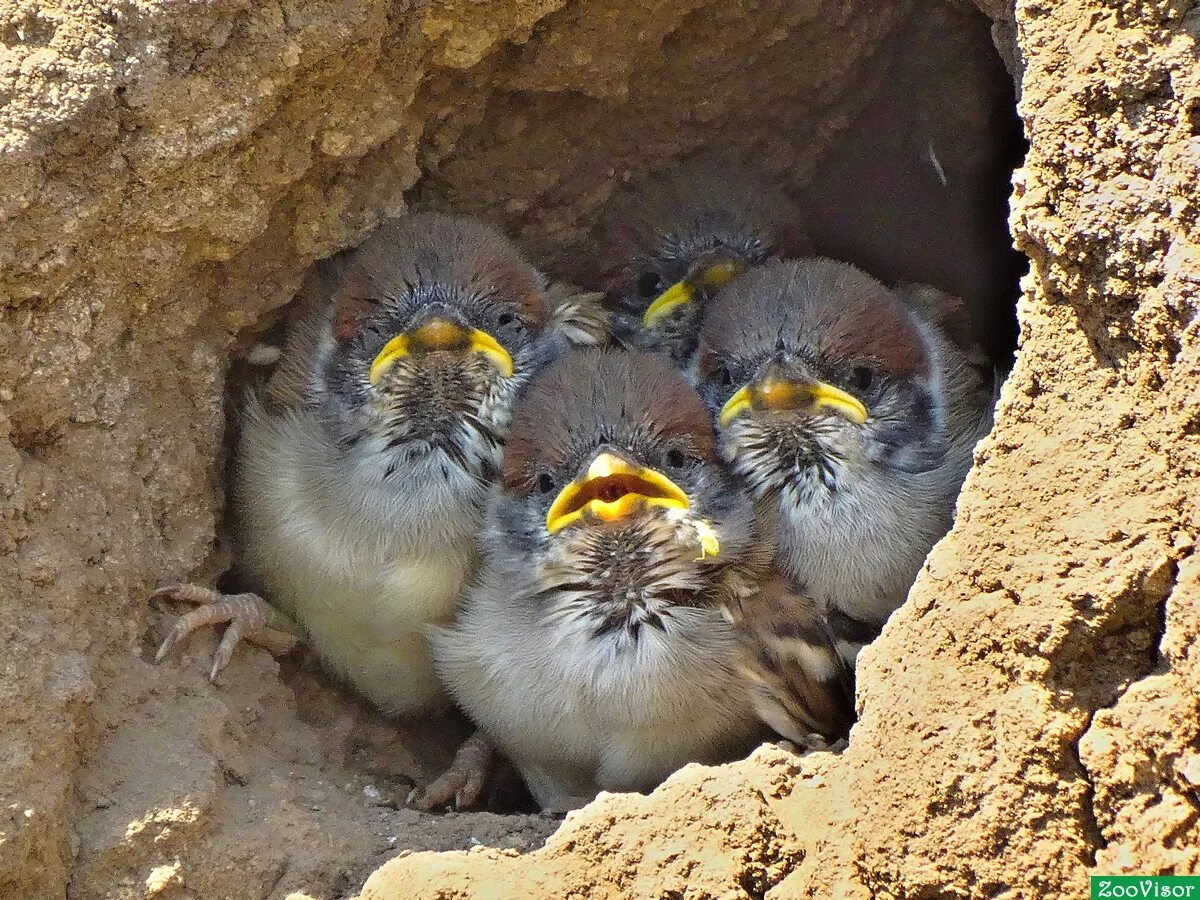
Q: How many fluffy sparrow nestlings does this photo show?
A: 4